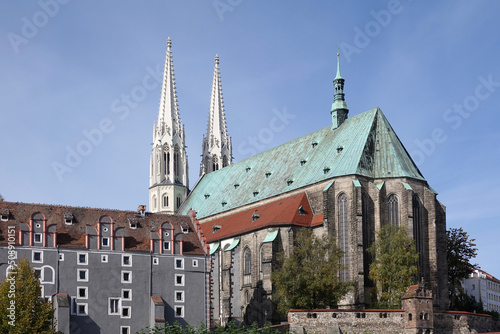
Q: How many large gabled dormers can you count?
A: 3